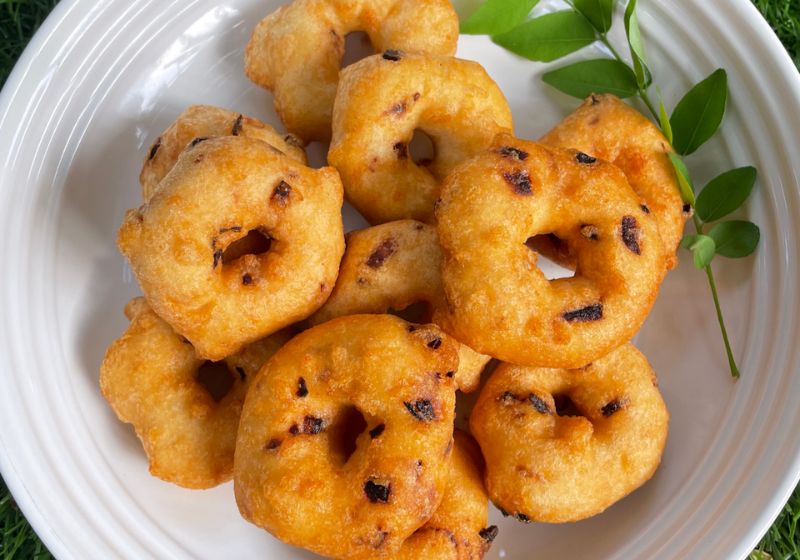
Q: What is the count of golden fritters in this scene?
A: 11